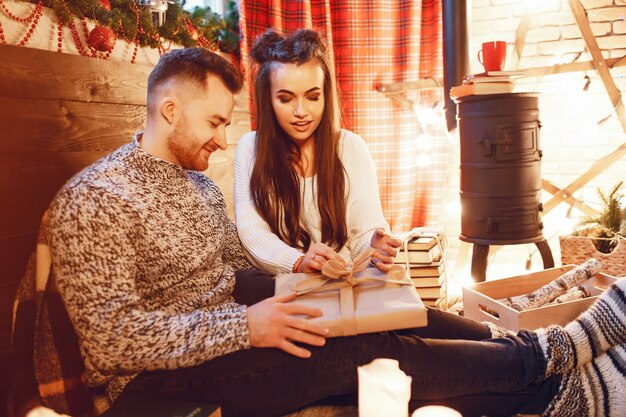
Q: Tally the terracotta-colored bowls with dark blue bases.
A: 0